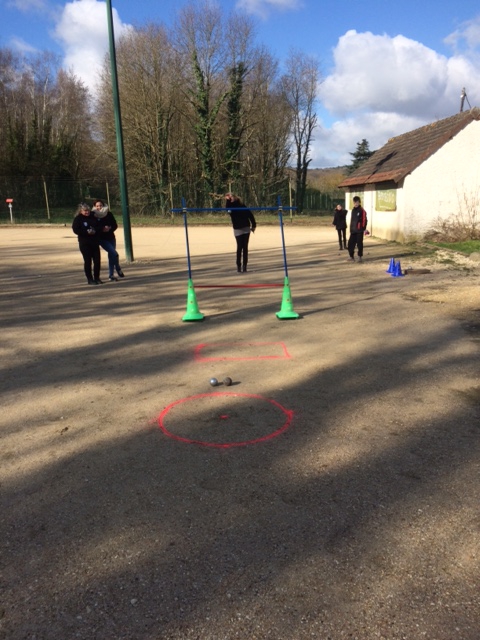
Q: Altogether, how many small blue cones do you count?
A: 2